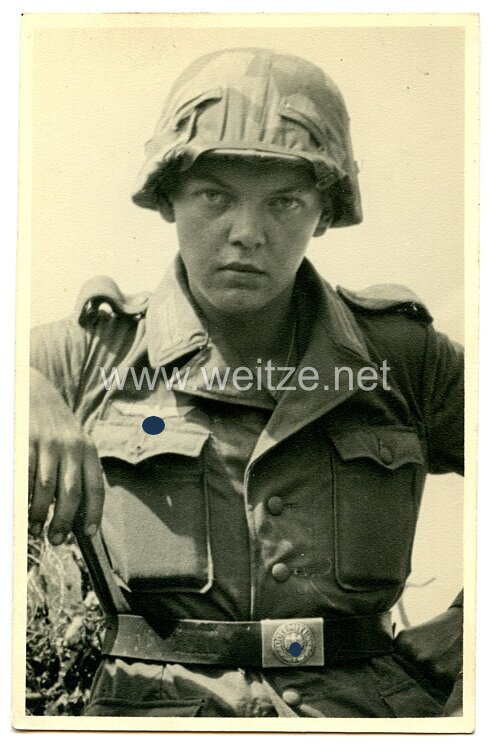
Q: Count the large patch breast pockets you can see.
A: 2